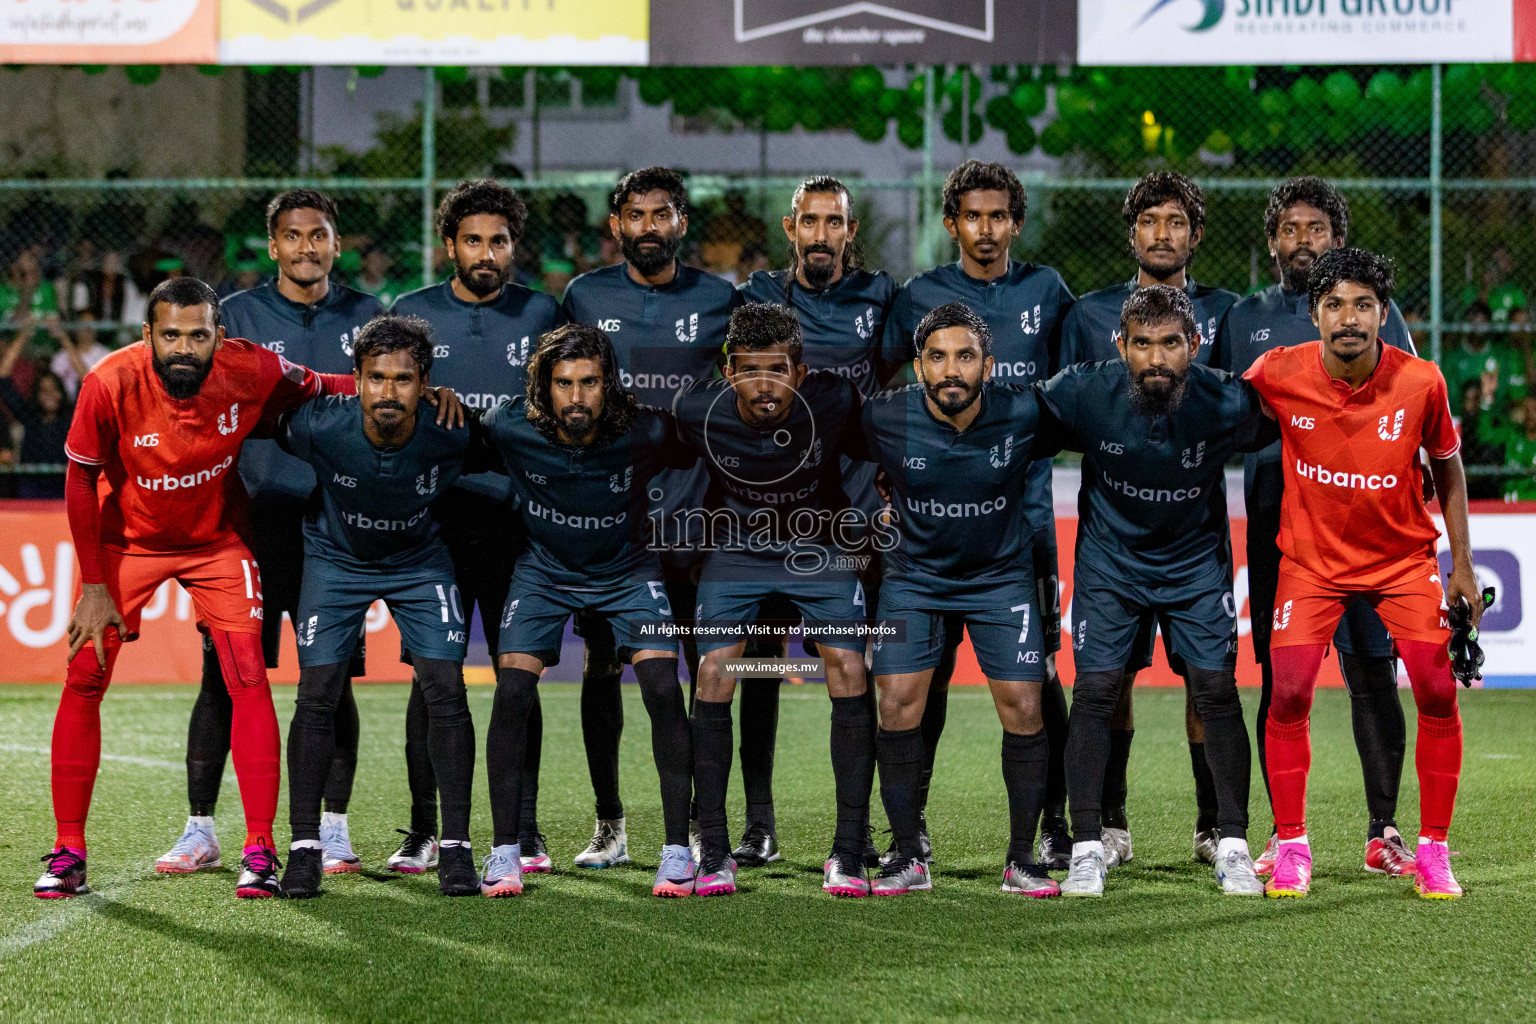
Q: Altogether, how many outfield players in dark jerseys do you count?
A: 12